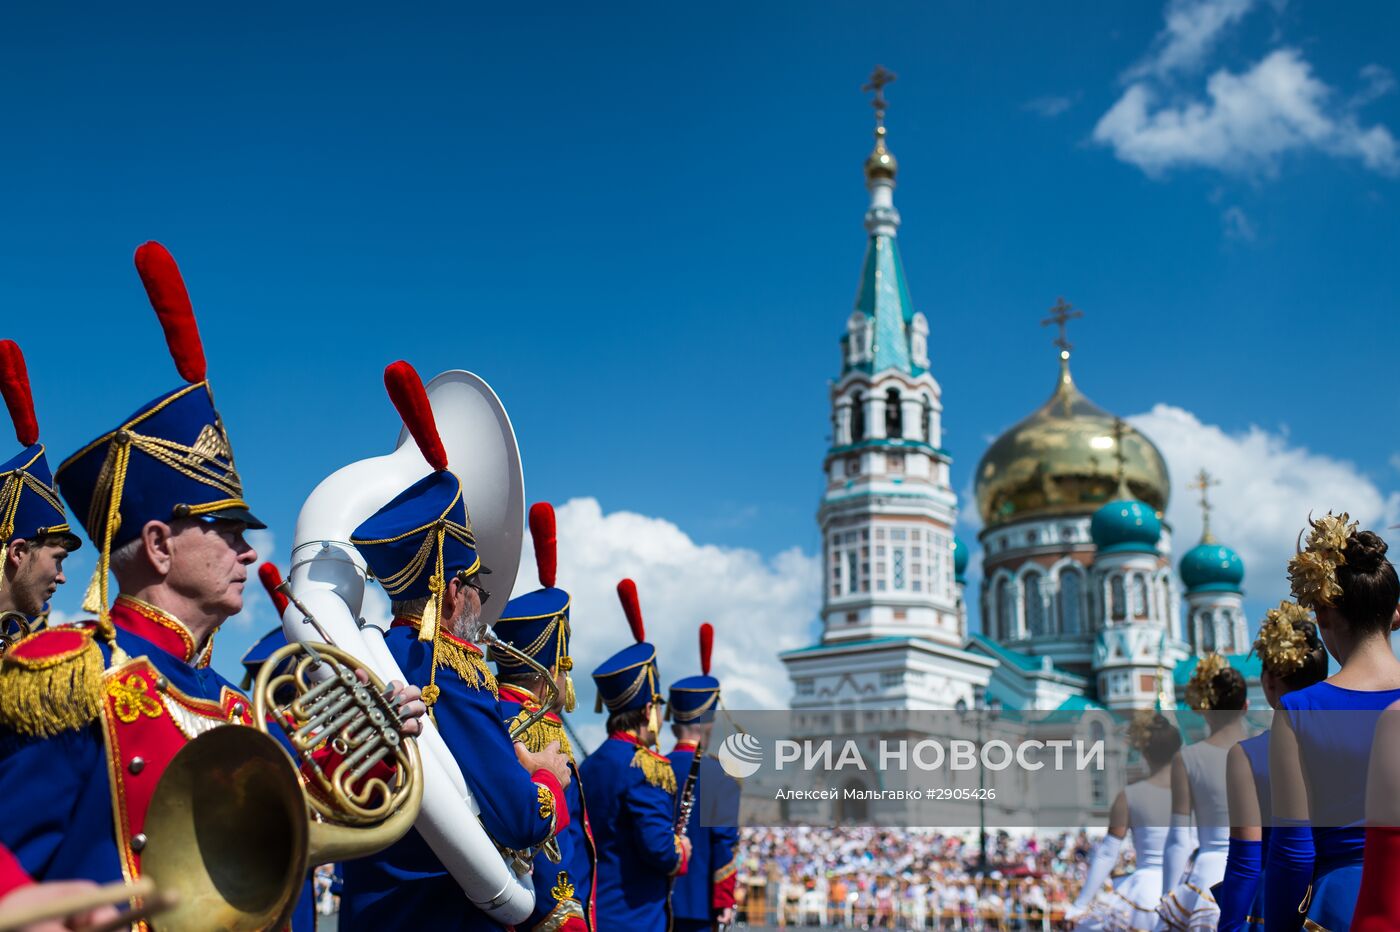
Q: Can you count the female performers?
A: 5